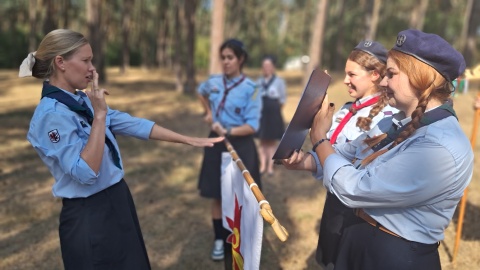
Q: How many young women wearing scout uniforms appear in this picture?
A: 5